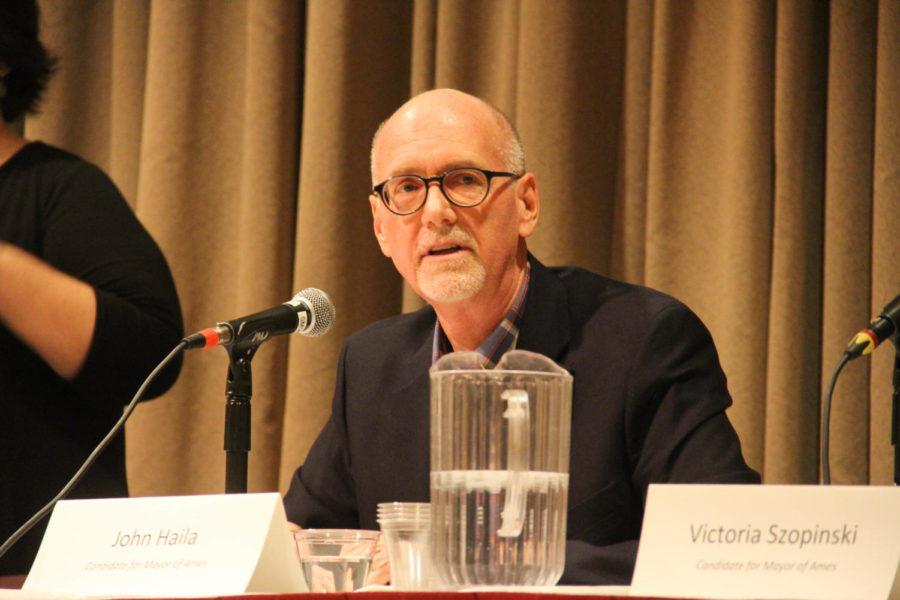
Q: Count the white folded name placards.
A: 2